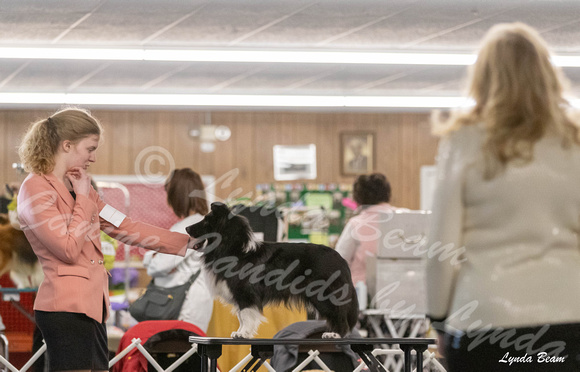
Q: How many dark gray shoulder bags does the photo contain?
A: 1